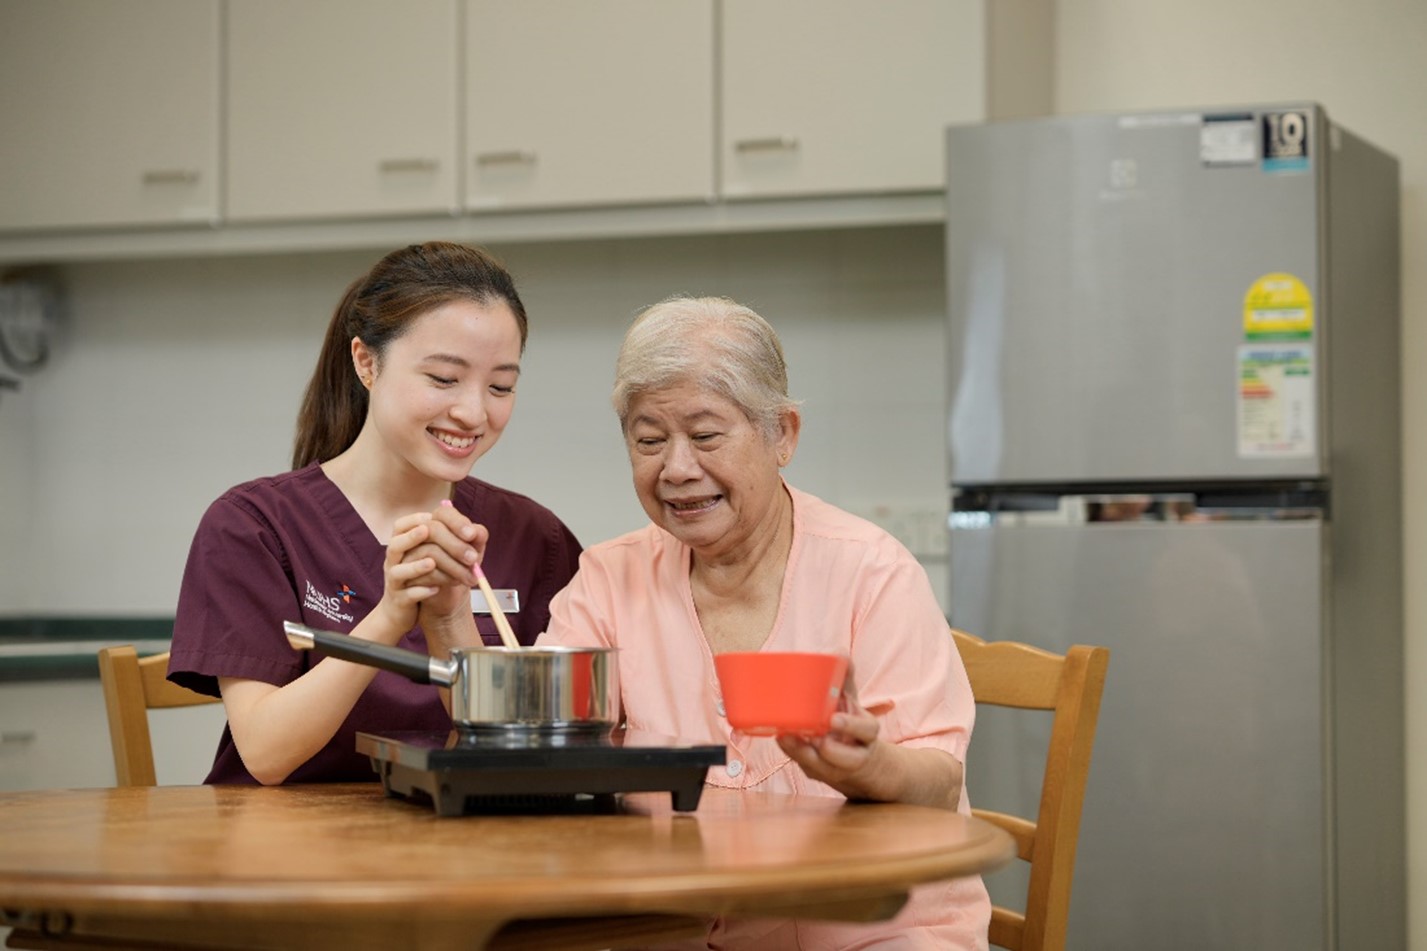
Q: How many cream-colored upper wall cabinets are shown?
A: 4